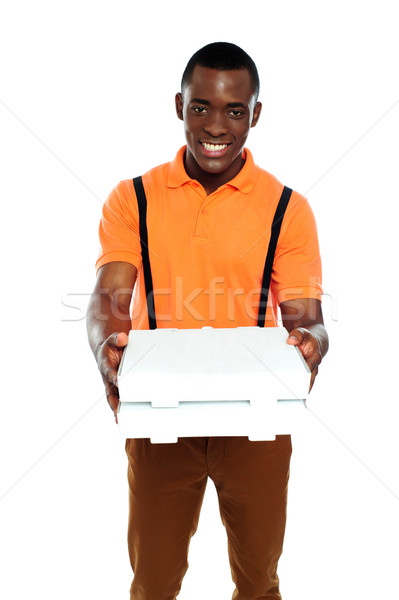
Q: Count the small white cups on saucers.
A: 0